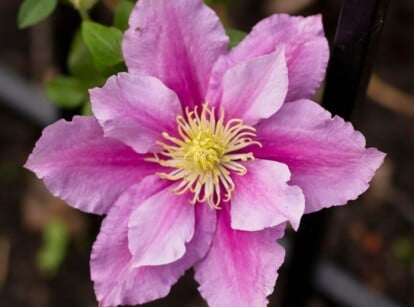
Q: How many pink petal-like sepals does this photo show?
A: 10